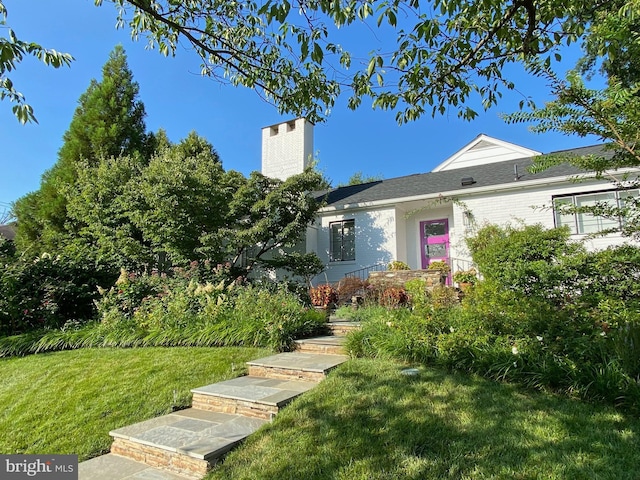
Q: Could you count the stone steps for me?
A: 5